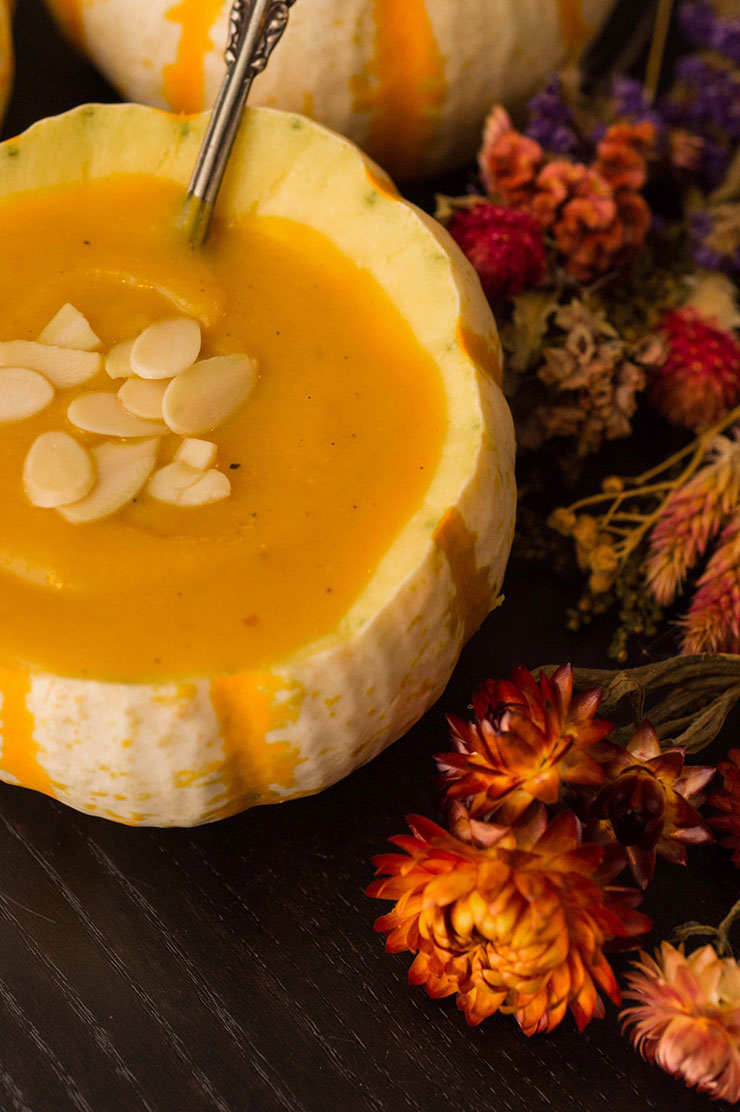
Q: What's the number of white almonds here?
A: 13